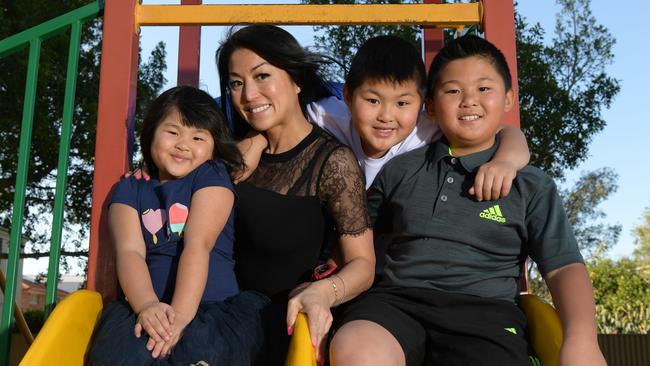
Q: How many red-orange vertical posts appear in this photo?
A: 4